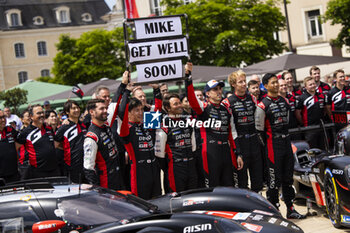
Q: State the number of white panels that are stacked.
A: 3